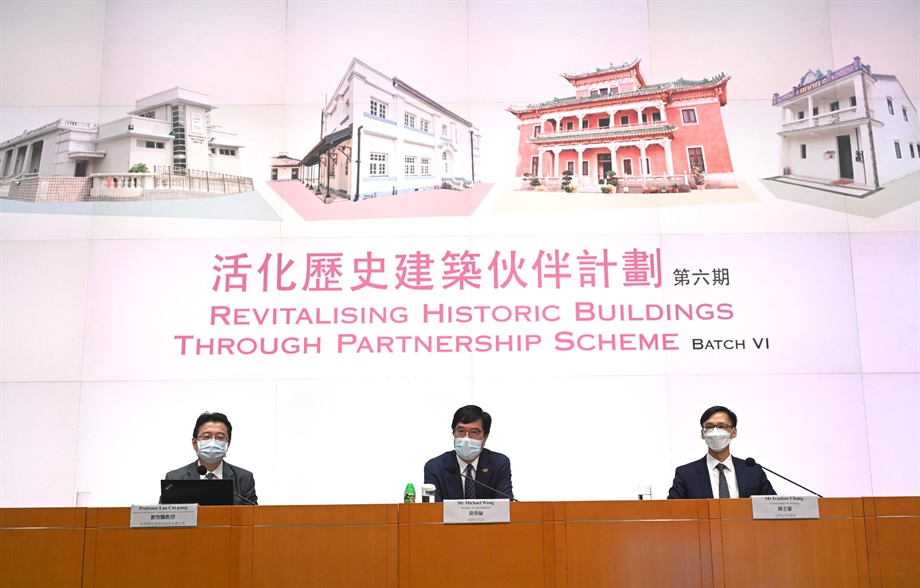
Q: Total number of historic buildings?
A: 4